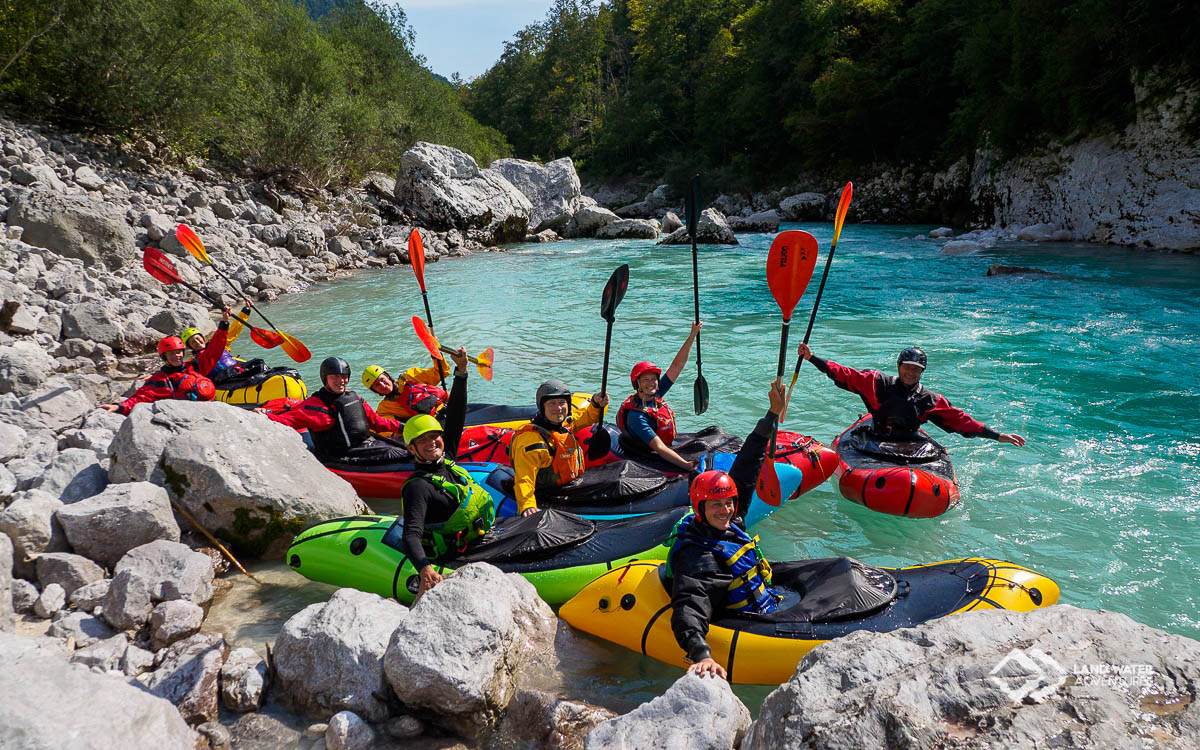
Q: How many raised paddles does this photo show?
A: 8